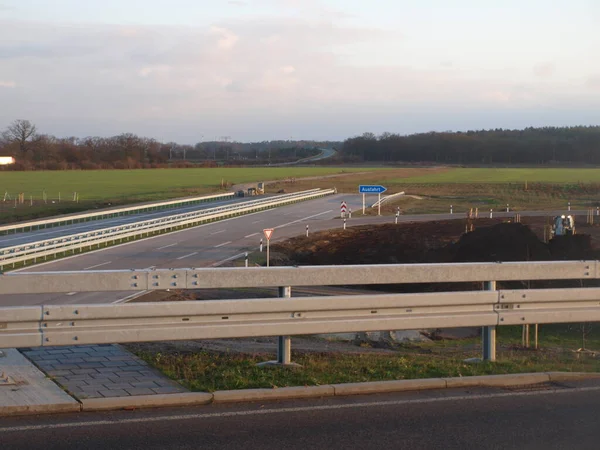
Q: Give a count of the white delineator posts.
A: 12